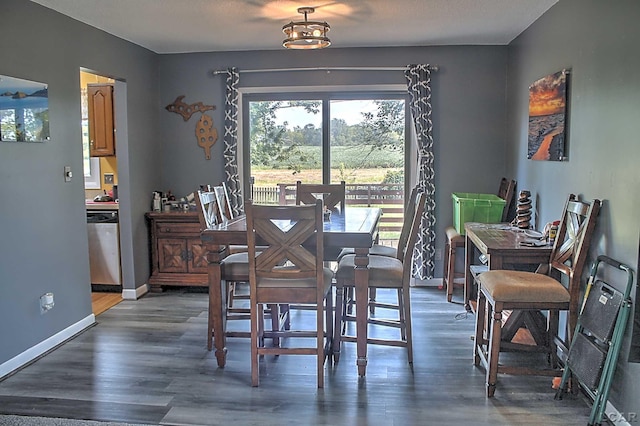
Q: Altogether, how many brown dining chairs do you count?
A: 8